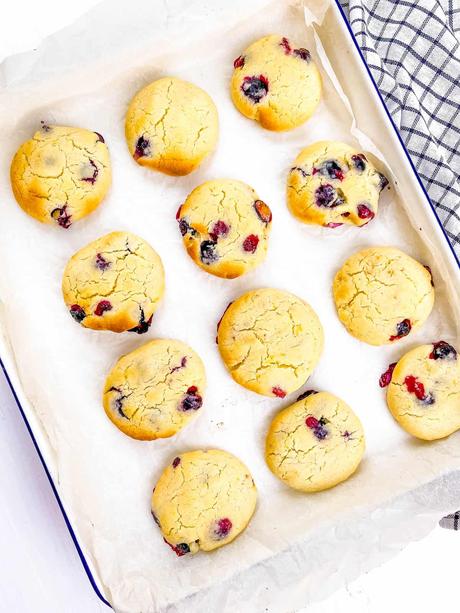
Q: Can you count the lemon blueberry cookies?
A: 12